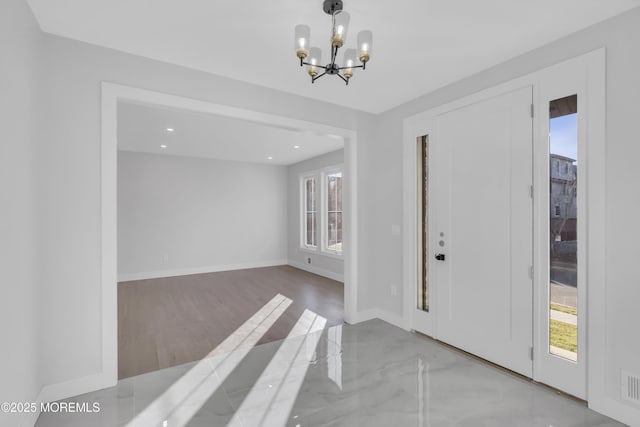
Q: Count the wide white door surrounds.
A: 2